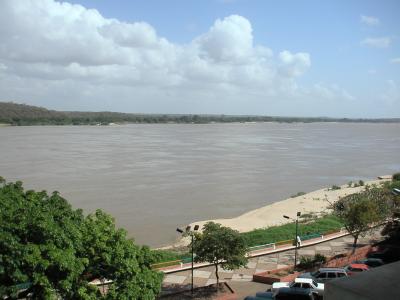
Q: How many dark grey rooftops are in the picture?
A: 1